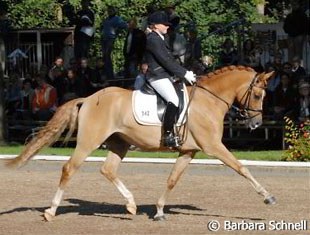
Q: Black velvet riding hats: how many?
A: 1